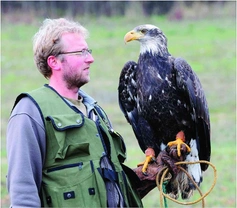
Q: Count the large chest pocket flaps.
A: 1